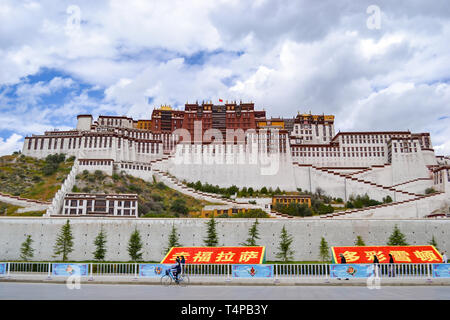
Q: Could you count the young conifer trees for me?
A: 12